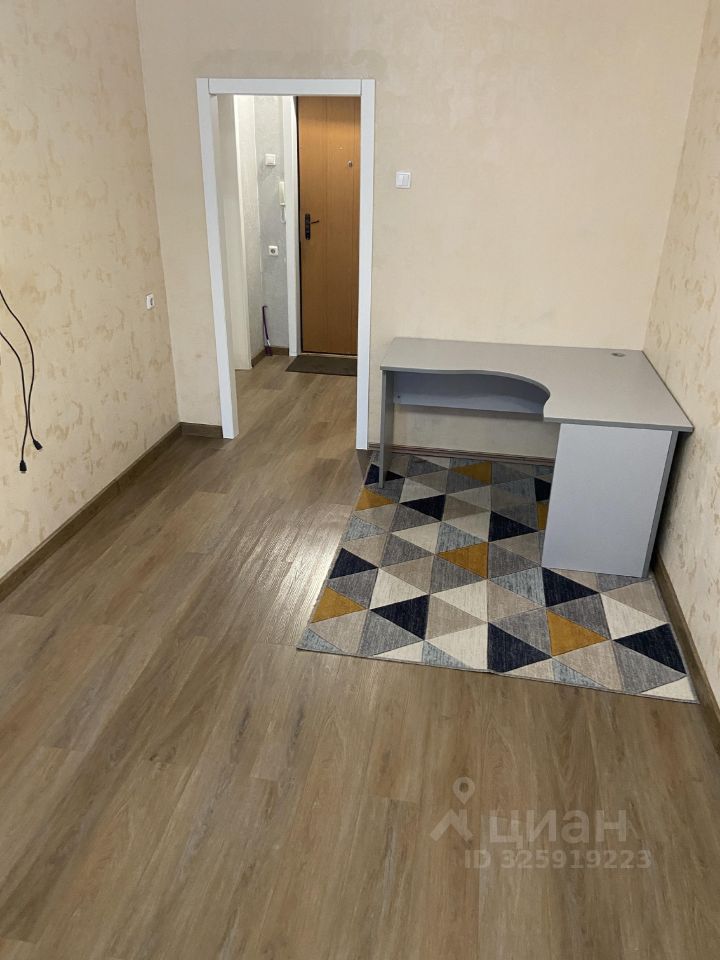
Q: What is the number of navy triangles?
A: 9